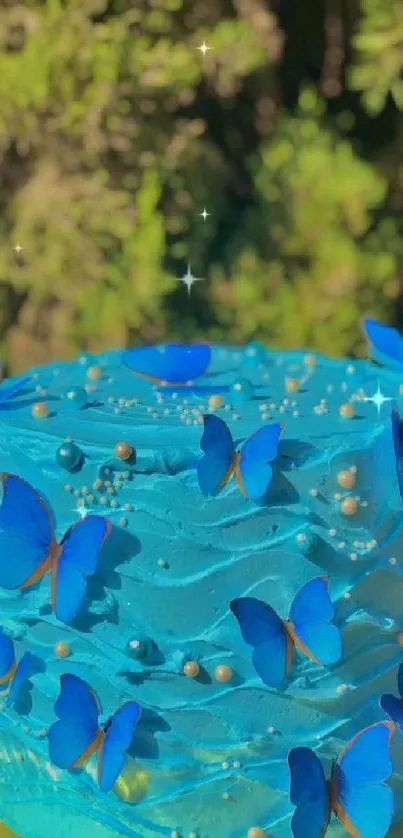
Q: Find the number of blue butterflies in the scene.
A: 11